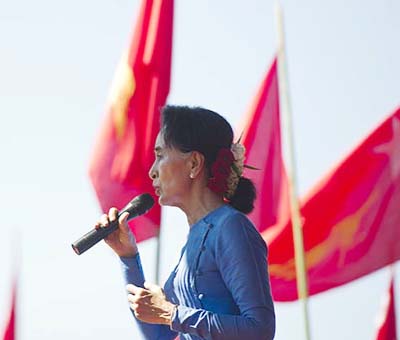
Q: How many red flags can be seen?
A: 5